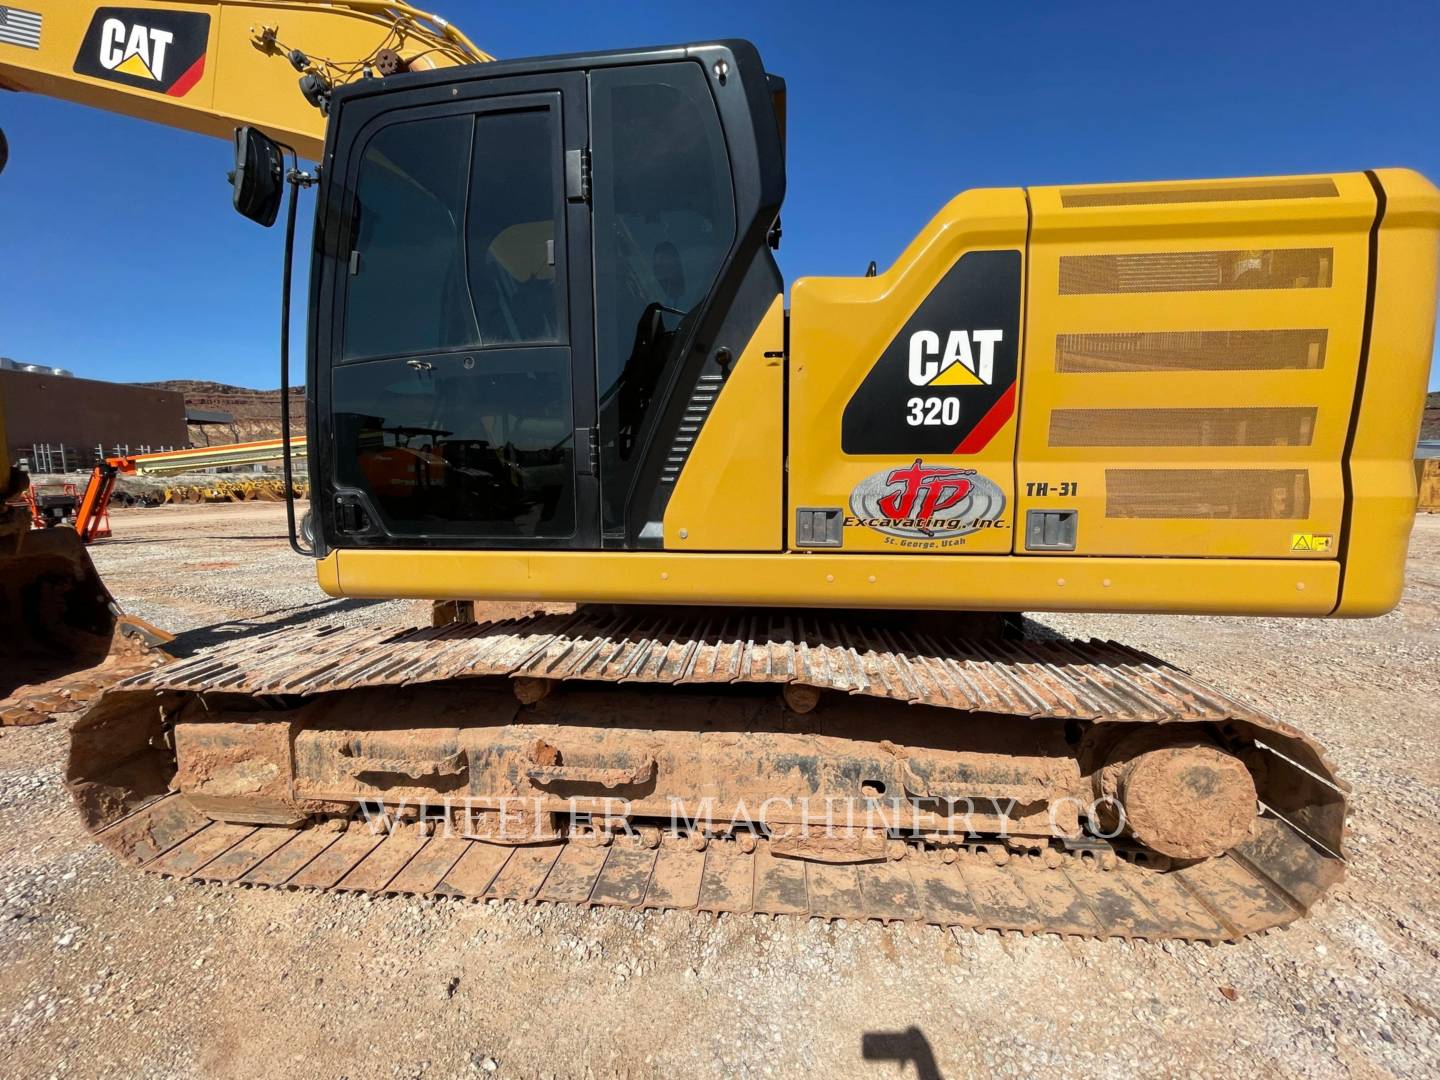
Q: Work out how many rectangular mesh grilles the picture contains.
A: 5